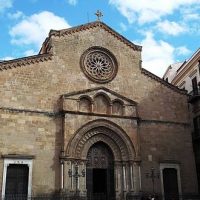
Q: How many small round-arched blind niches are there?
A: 3